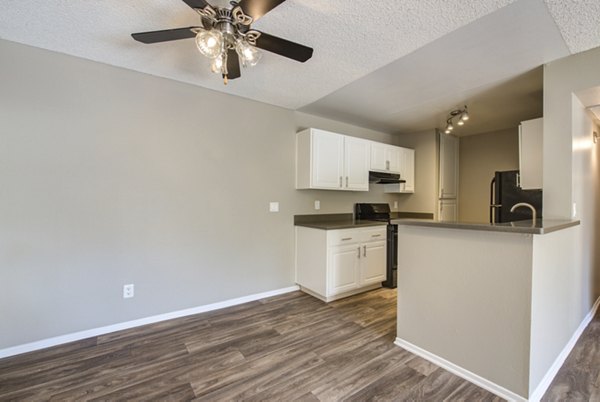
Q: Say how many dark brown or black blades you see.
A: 5